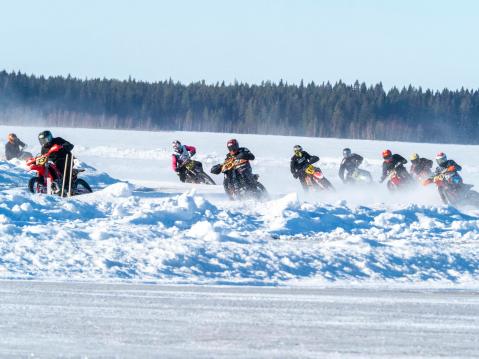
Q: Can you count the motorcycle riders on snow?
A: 9